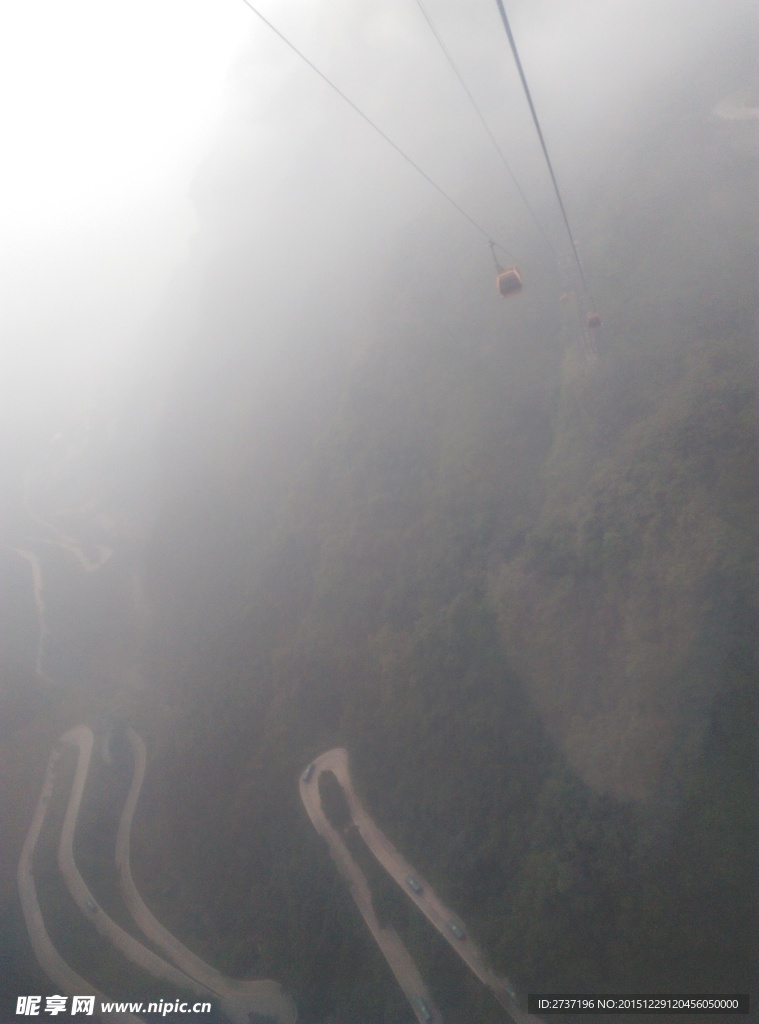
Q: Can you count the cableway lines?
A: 3